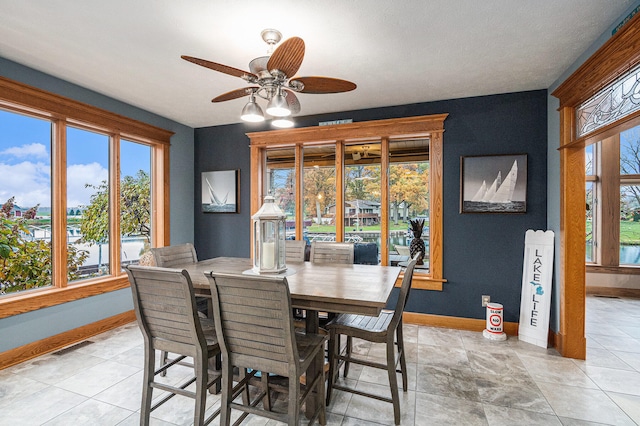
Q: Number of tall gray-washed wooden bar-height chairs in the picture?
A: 6